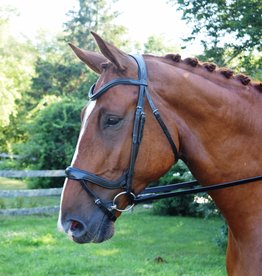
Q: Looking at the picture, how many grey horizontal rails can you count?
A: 3